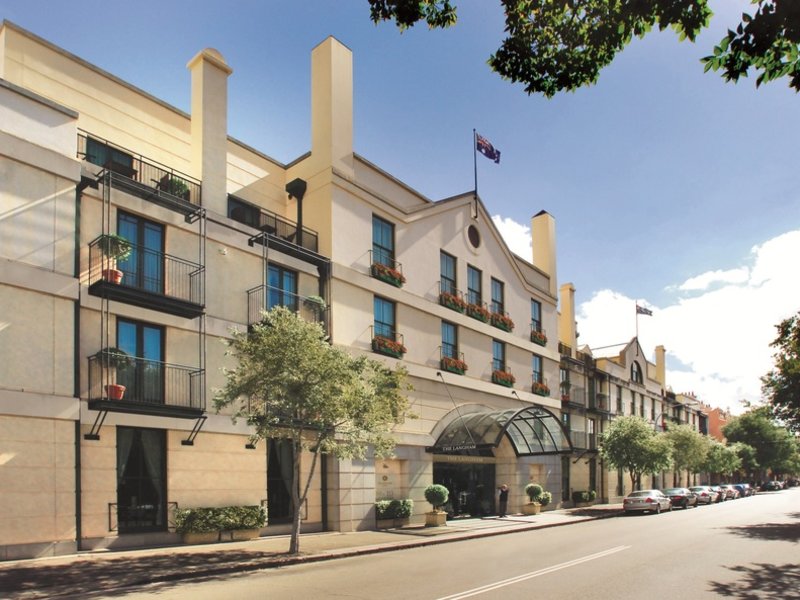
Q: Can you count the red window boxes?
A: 9